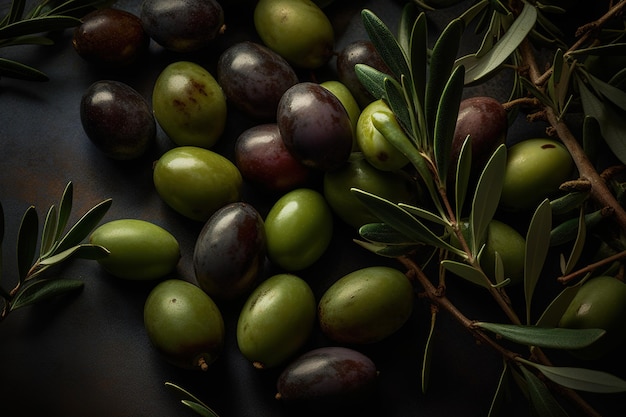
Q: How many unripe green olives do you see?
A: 14